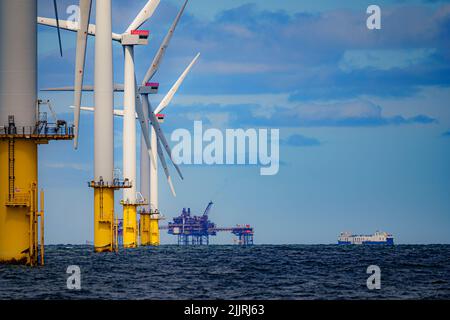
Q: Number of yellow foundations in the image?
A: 5